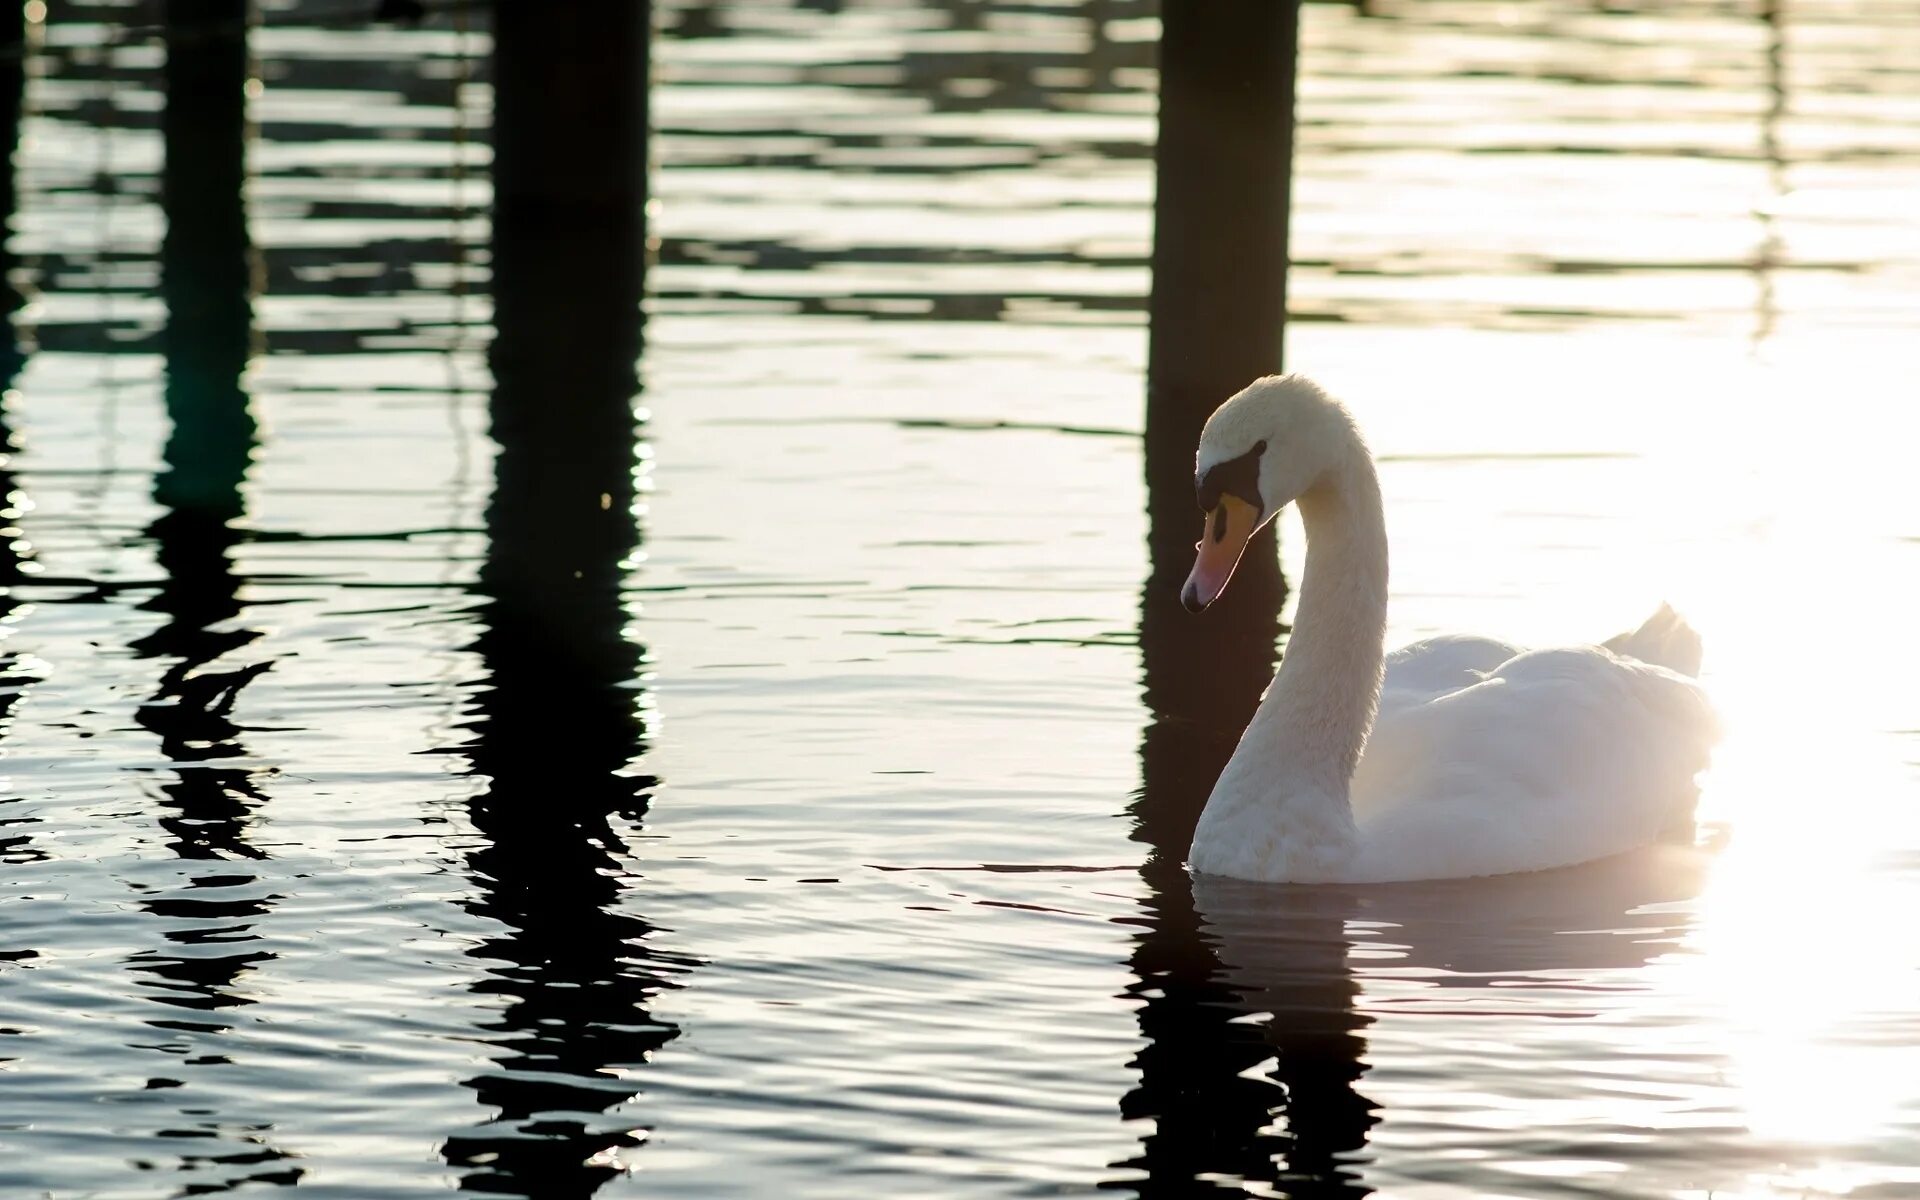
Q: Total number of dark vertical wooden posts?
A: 4